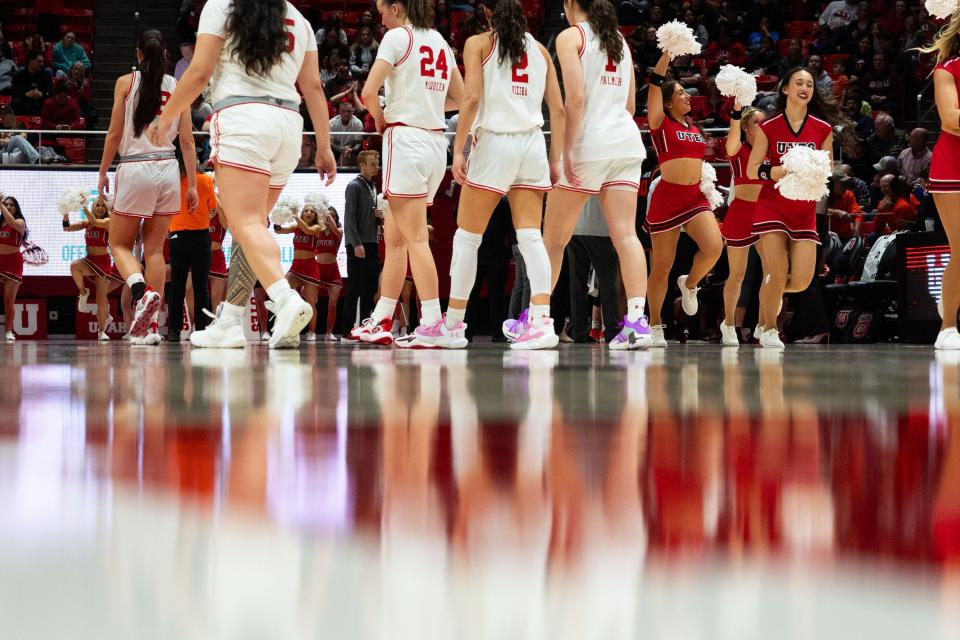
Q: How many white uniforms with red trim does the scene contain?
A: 5